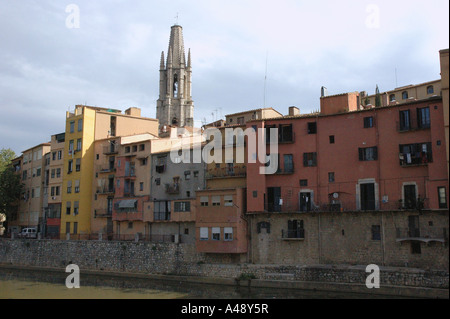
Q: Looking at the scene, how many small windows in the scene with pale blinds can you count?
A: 6